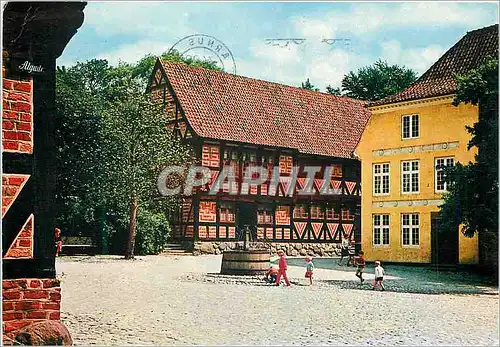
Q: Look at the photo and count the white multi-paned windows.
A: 6